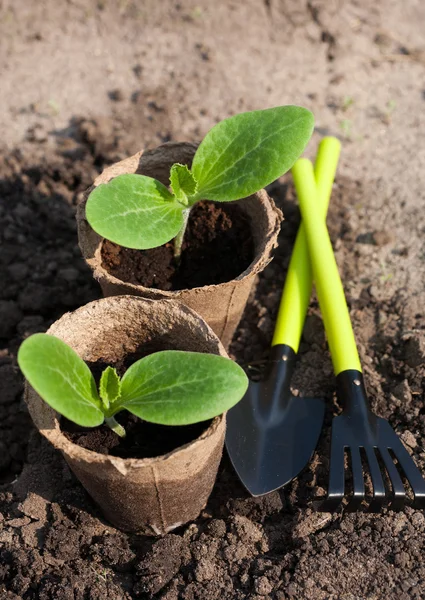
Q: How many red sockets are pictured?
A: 0